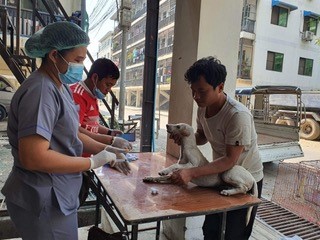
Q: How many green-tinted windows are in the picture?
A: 4